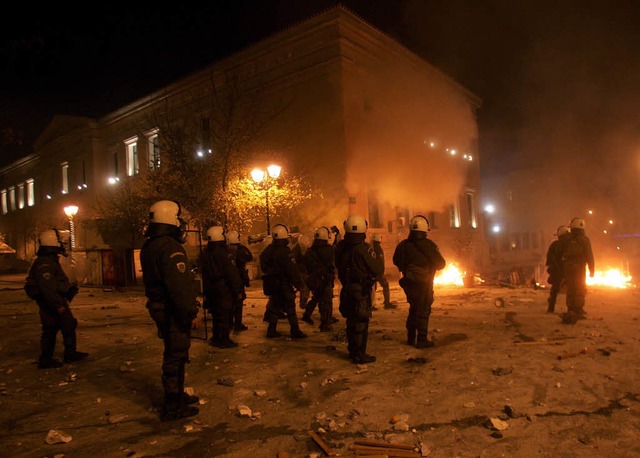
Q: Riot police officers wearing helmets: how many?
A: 11